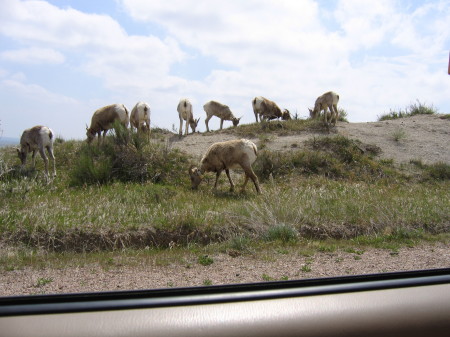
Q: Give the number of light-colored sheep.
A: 8